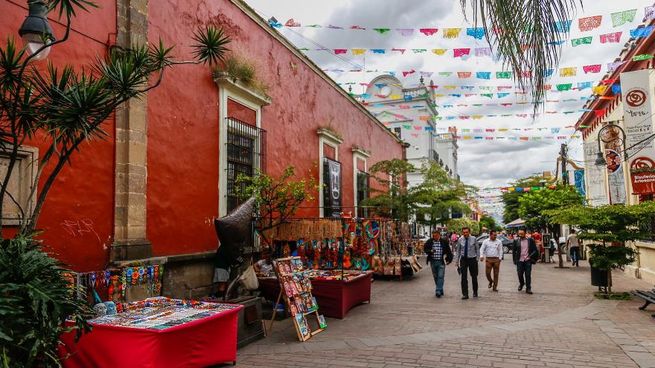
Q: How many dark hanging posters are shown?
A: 1